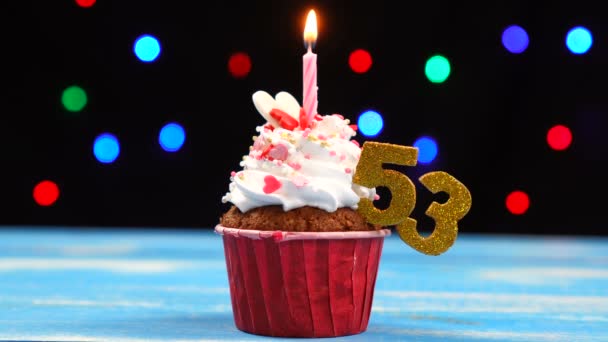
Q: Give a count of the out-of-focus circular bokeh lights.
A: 15